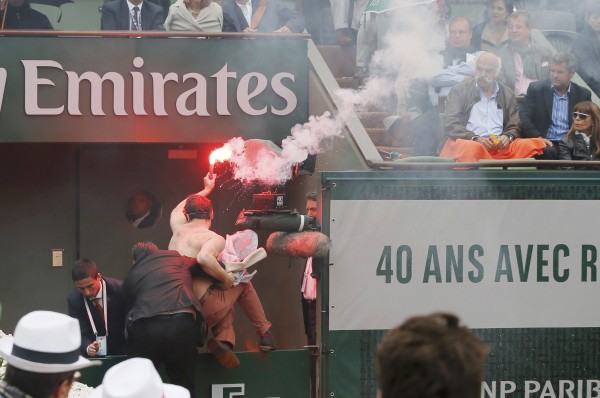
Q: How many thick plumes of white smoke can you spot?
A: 1